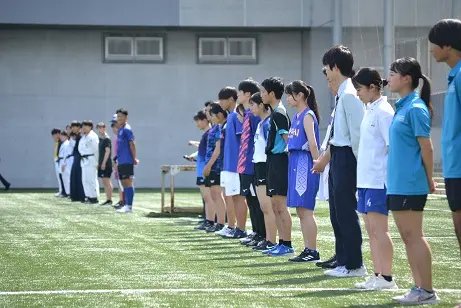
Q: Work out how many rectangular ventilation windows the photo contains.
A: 2